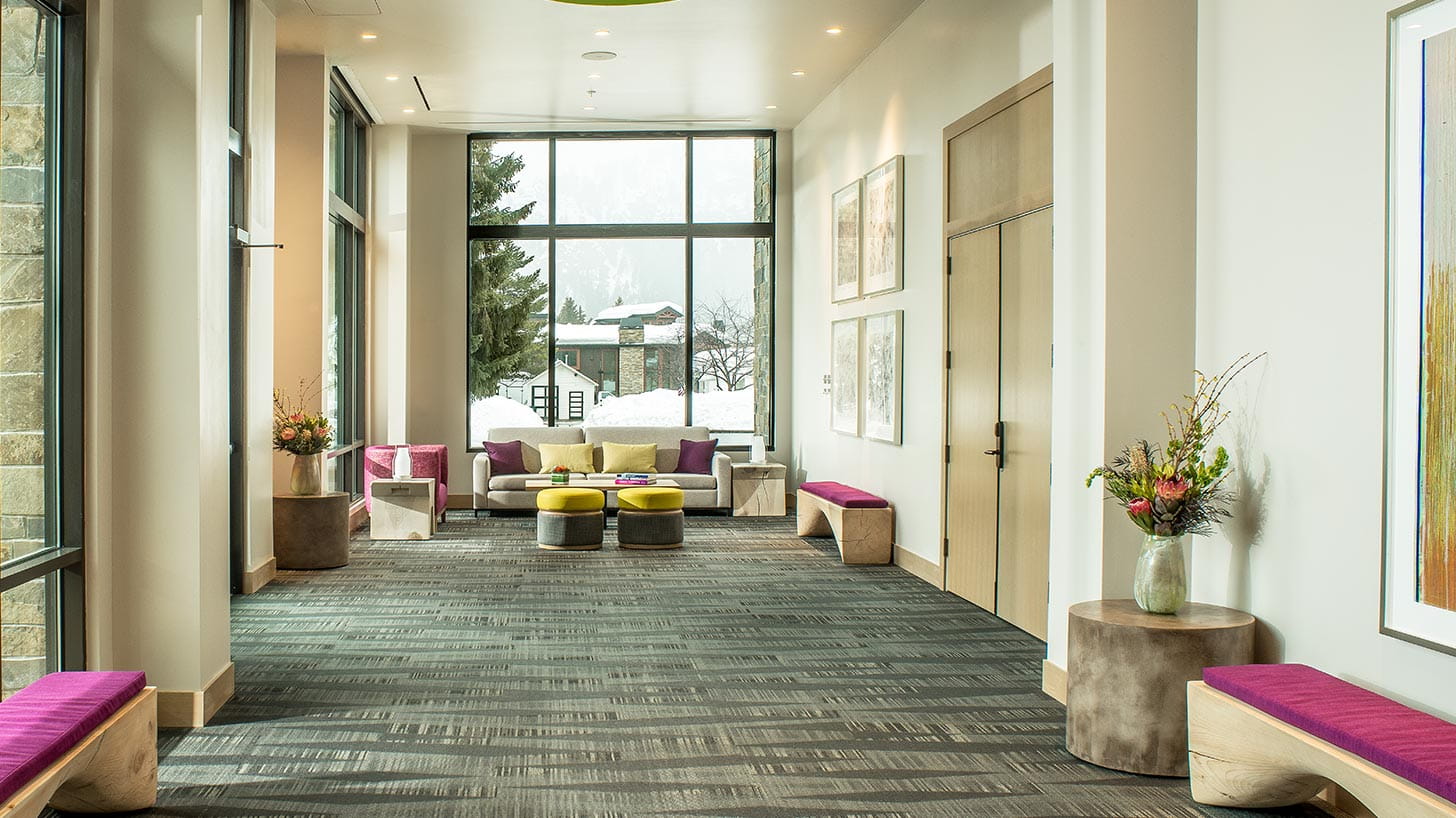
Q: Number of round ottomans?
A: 2